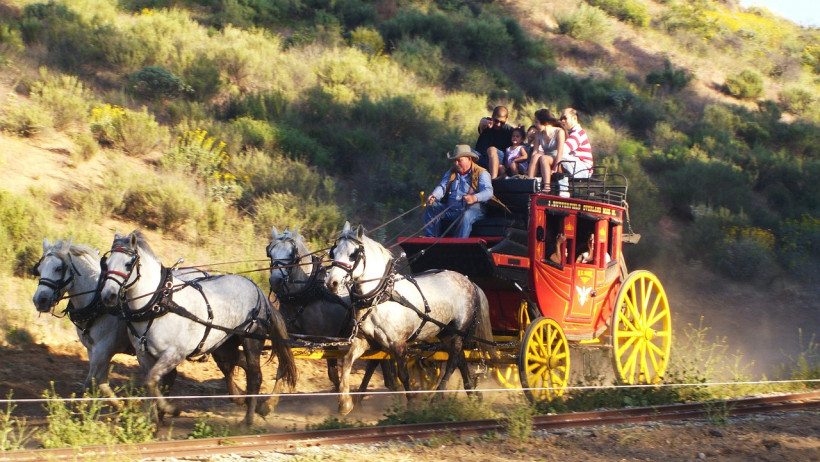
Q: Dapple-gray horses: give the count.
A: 4